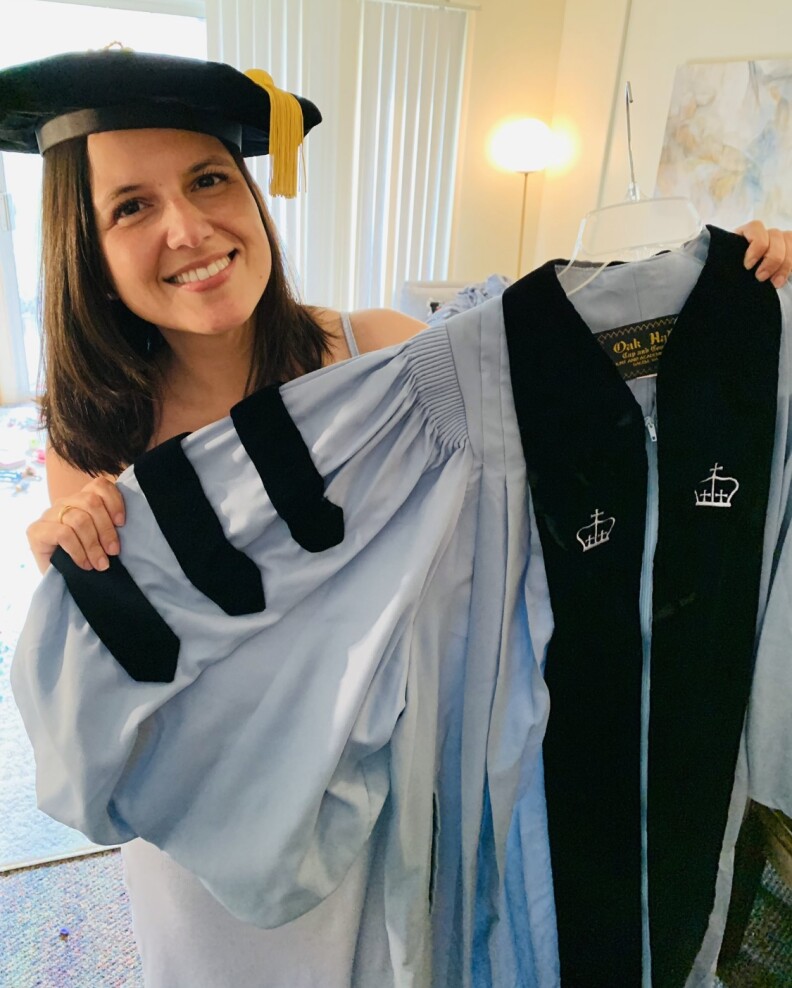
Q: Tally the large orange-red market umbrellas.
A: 0